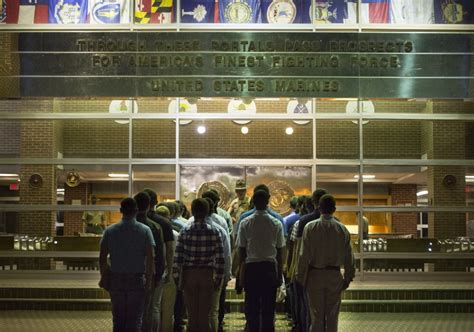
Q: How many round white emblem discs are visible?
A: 5